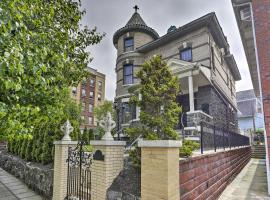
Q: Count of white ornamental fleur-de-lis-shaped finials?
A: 2